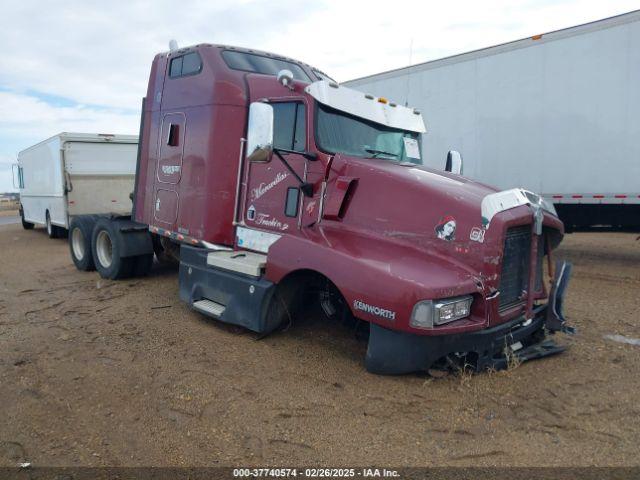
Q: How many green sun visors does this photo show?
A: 0